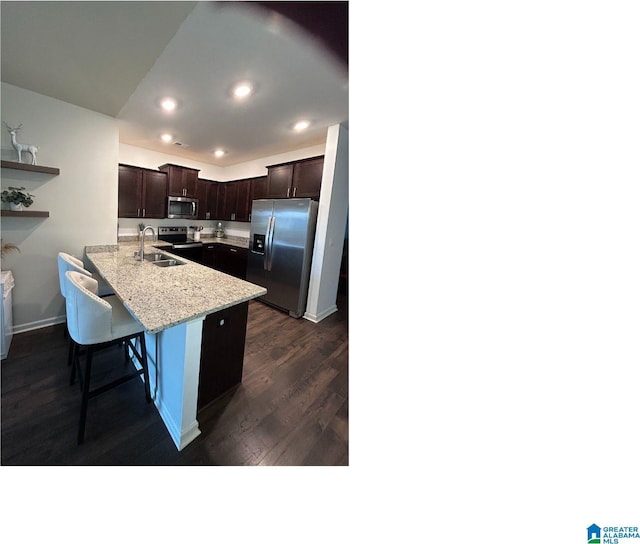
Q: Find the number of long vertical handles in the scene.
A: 2